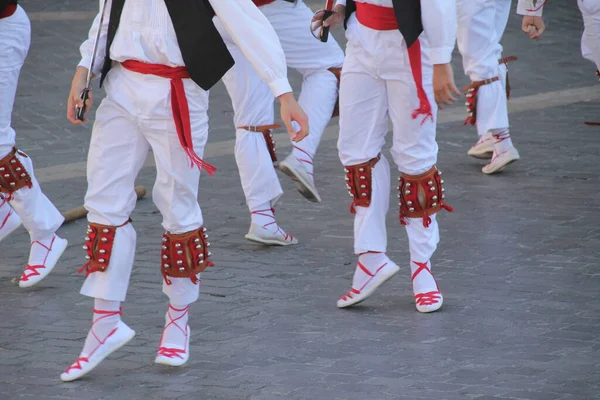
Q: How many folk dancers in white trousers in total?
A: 6